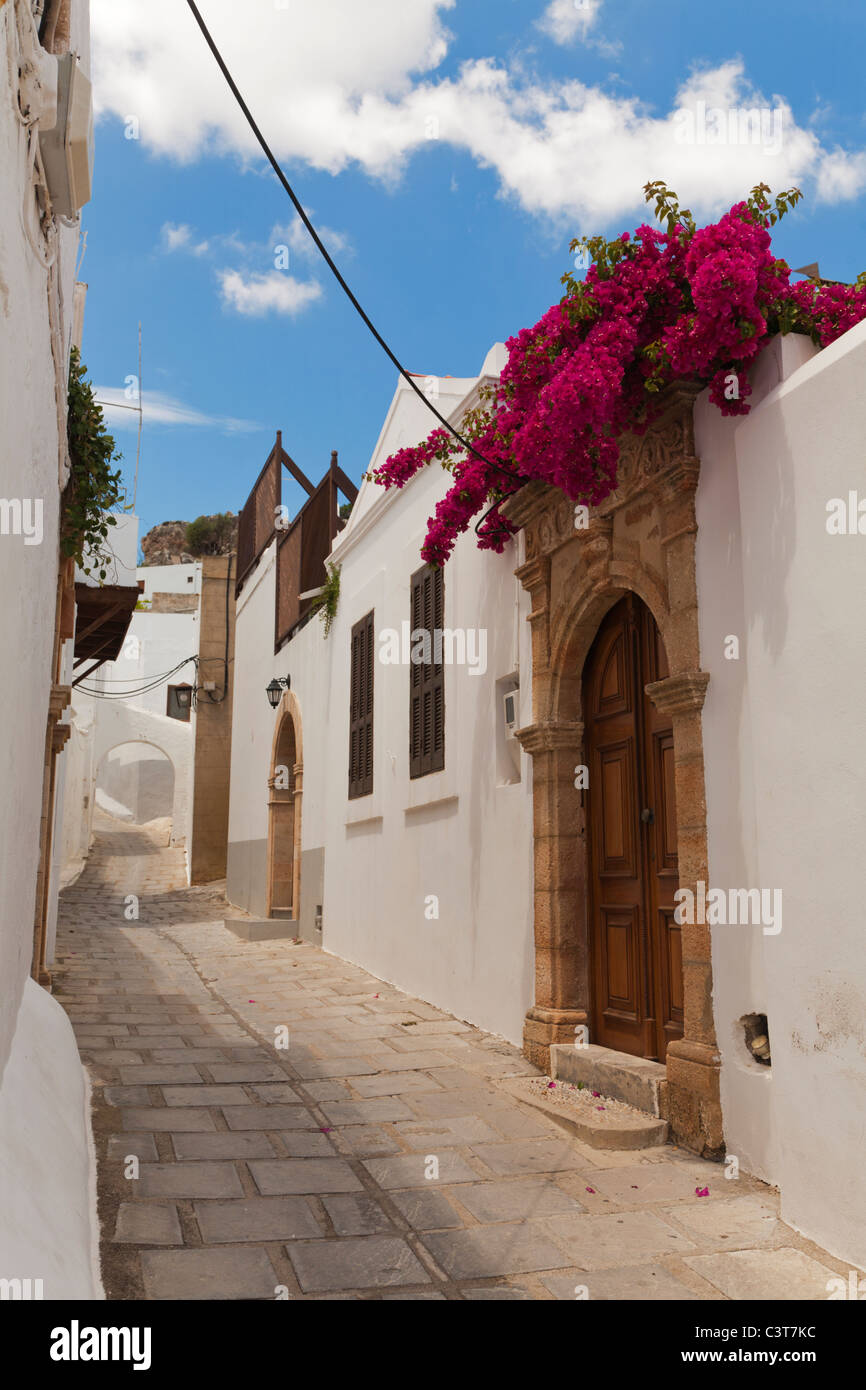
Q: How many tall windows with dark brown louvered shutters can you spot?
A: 2